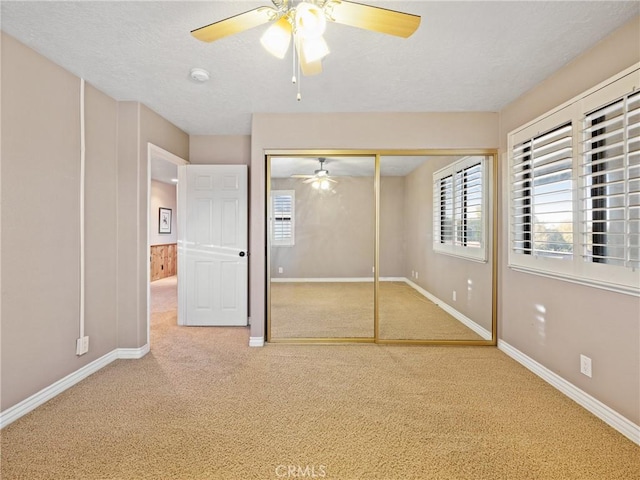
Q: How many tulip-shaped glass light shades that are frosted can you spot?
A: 3